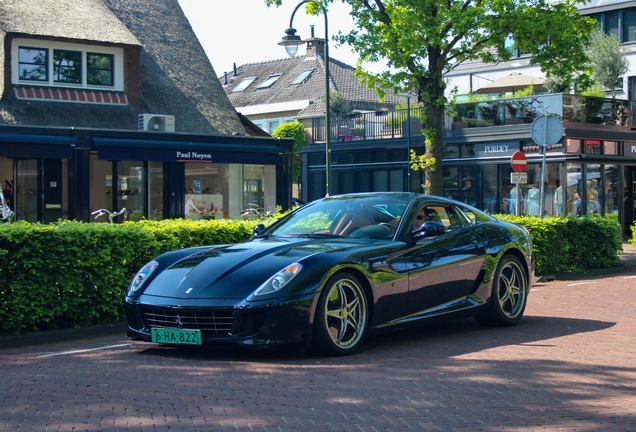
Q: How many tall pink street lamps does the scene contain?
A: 0